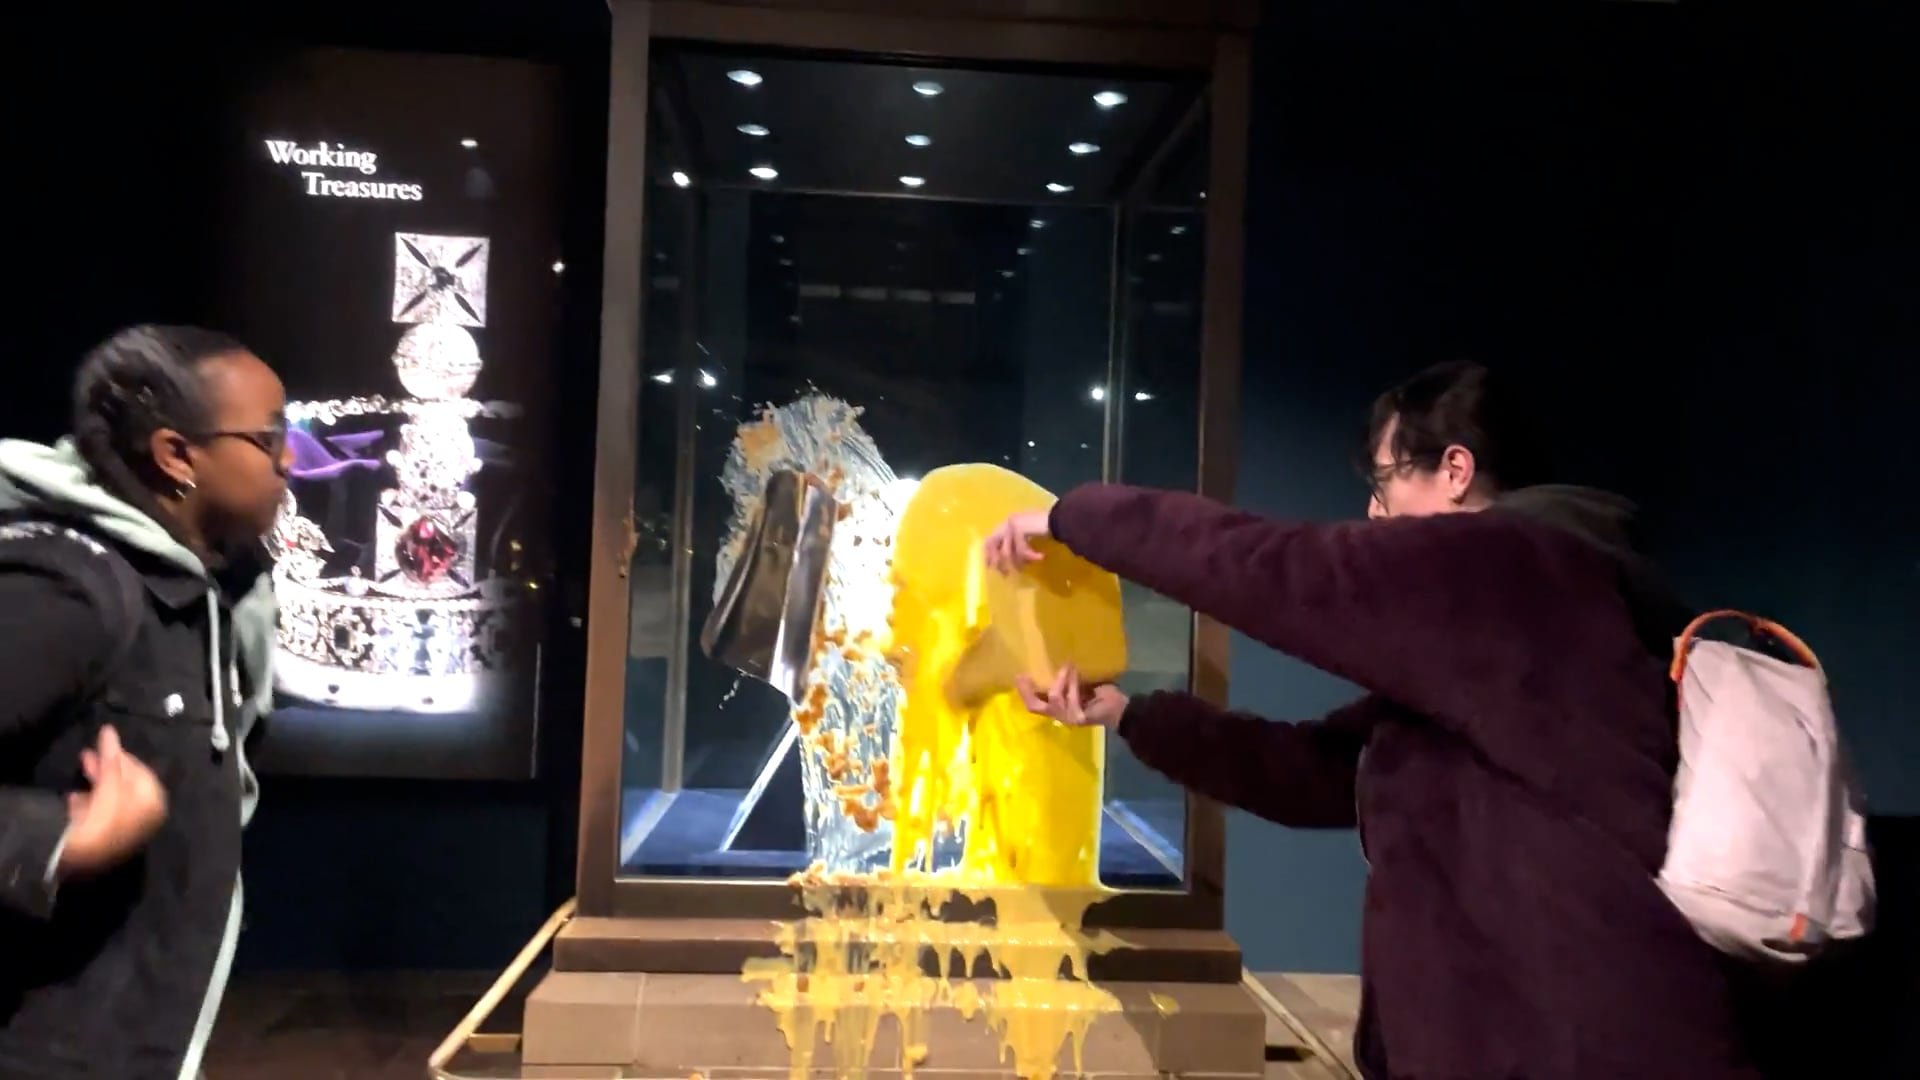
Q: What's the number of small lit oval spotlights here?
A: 9